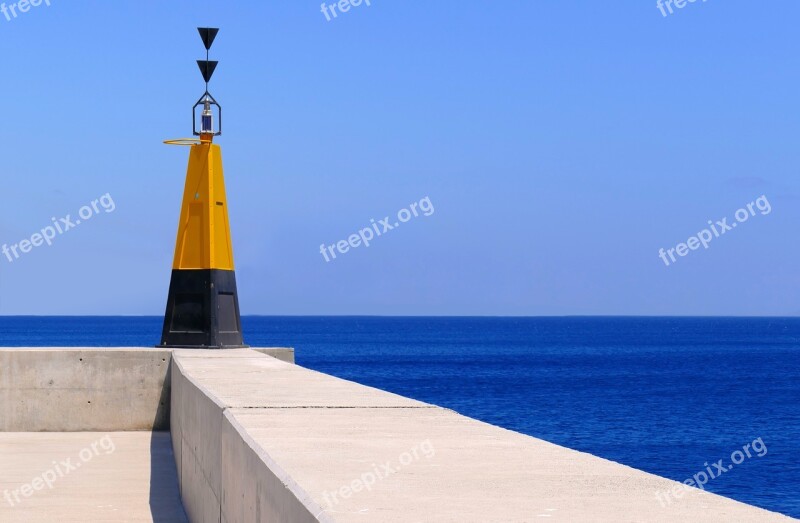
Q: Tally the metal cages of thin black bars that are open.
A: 1